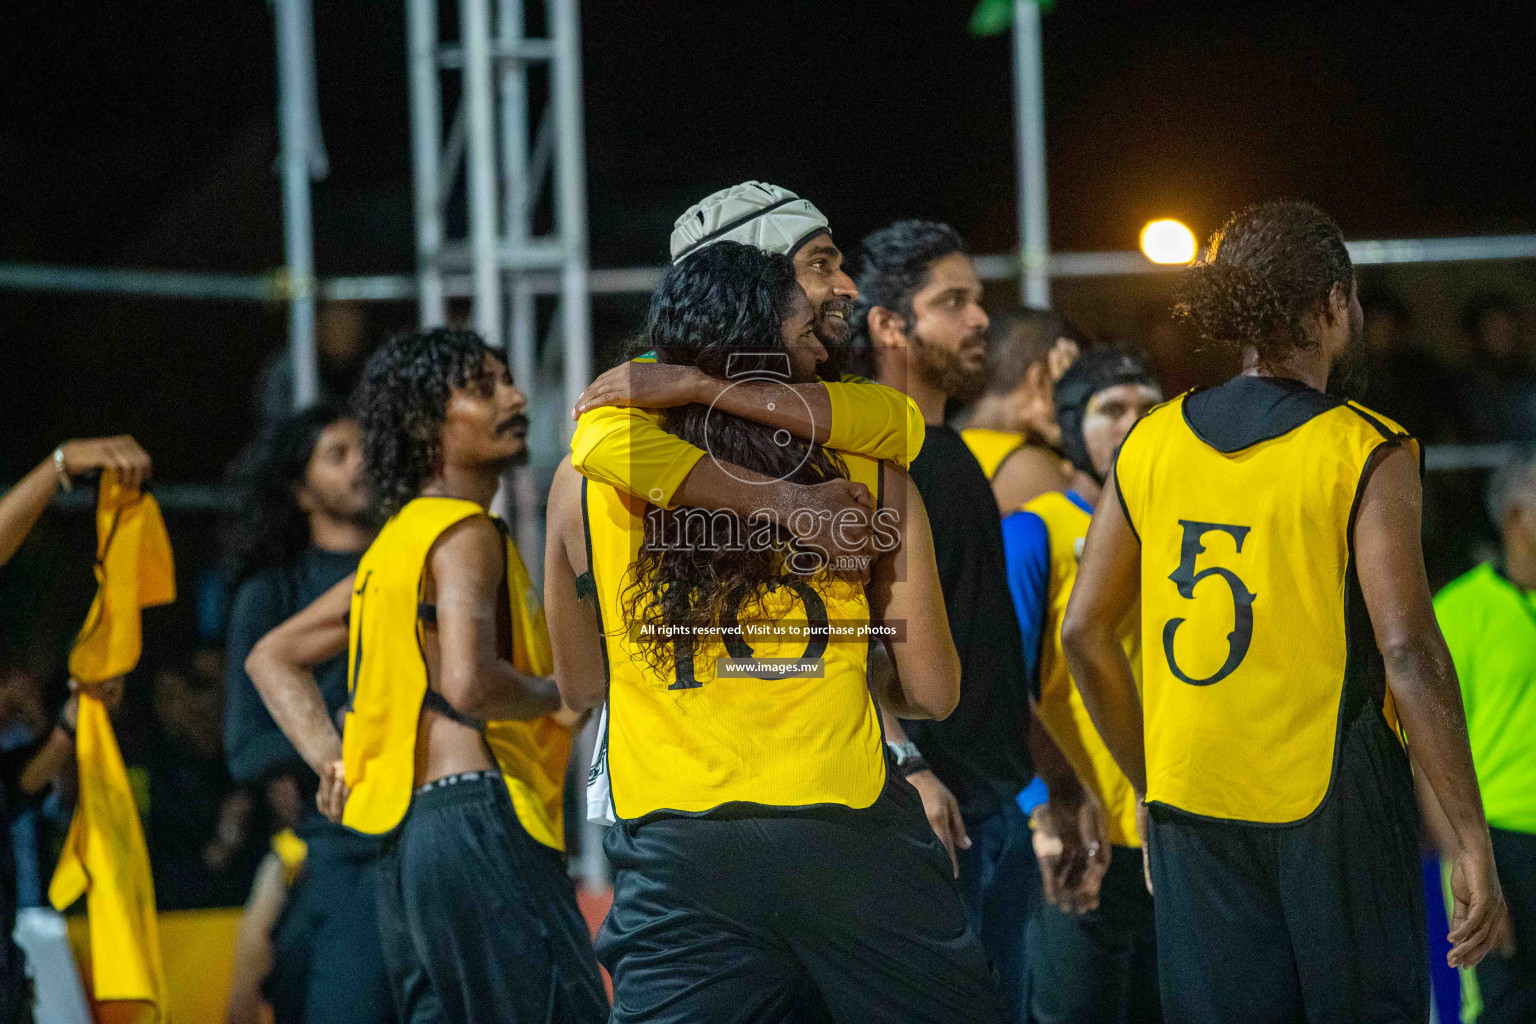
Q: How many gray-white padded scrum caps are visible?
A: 1